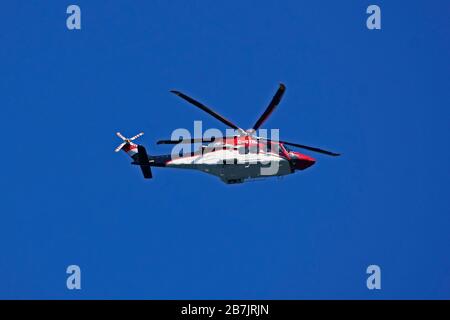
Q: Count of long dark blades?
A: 4